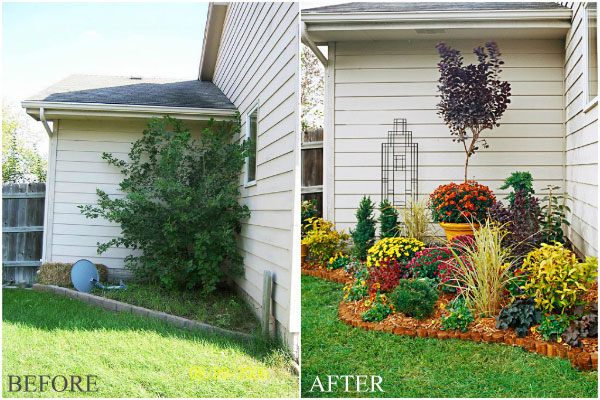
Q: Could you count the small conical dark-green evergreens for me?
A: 2